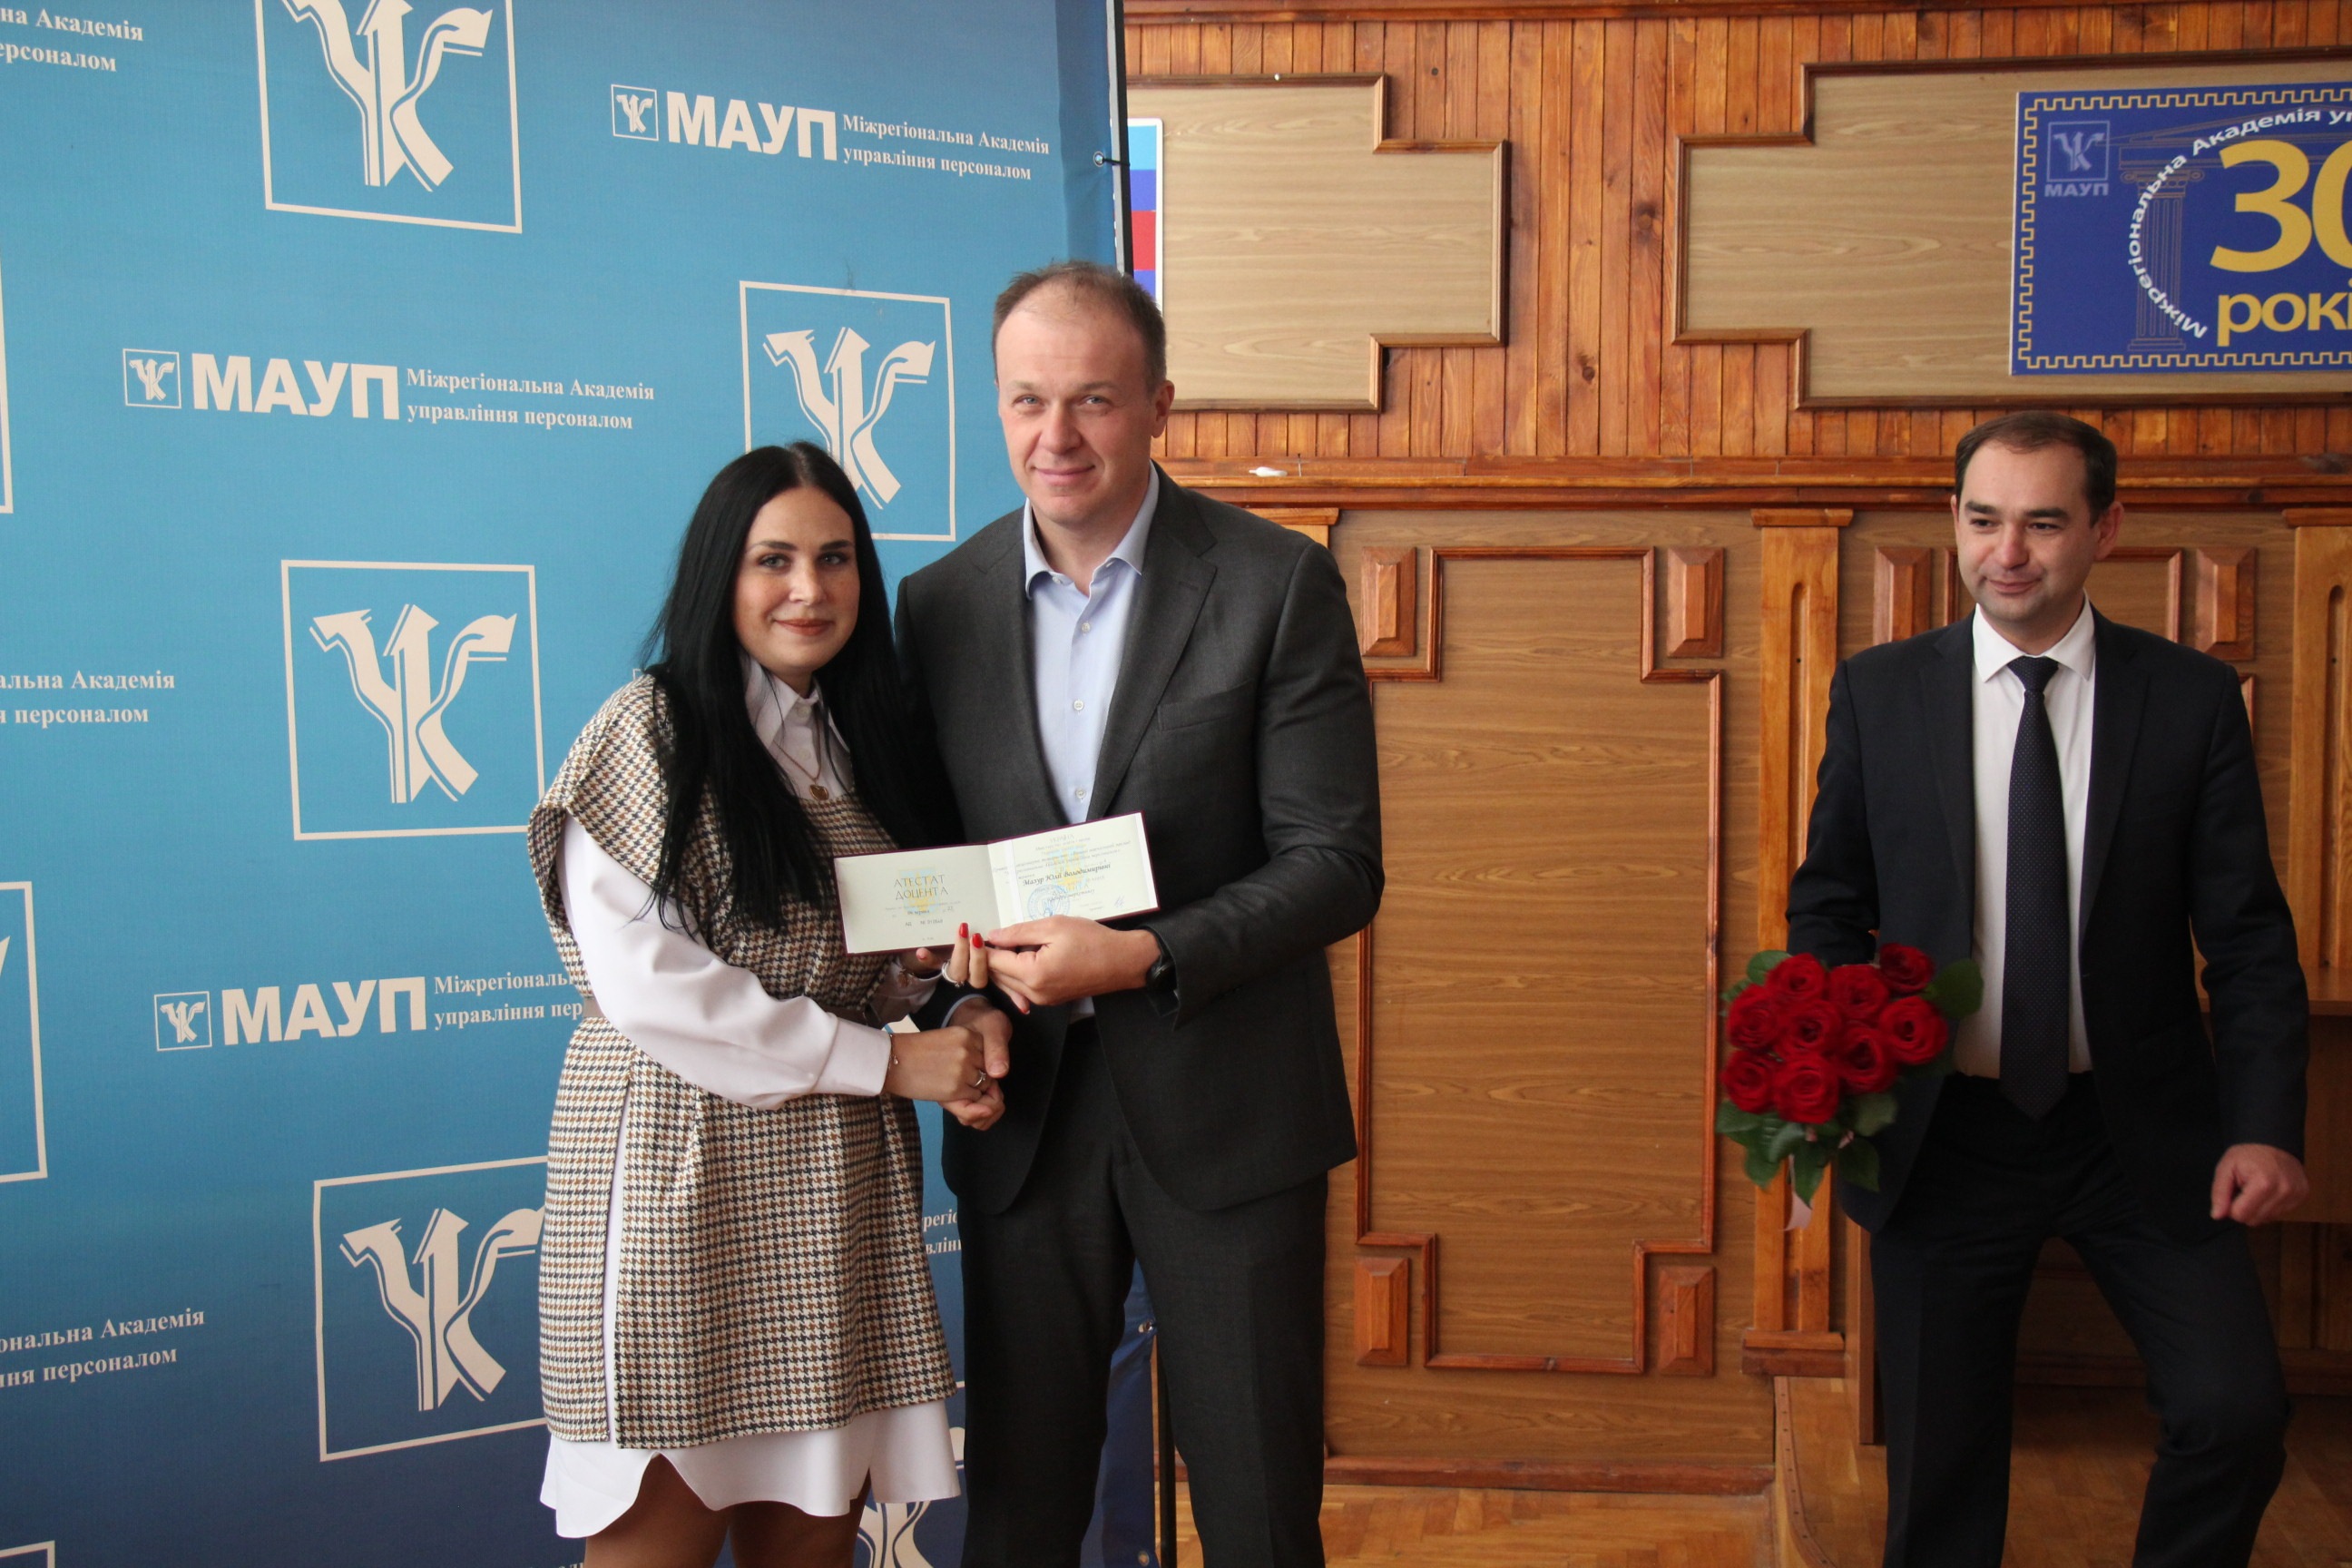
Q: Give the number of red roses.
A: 9